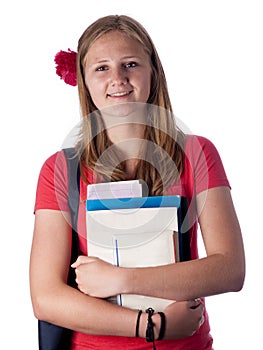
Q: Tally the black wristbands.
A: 3